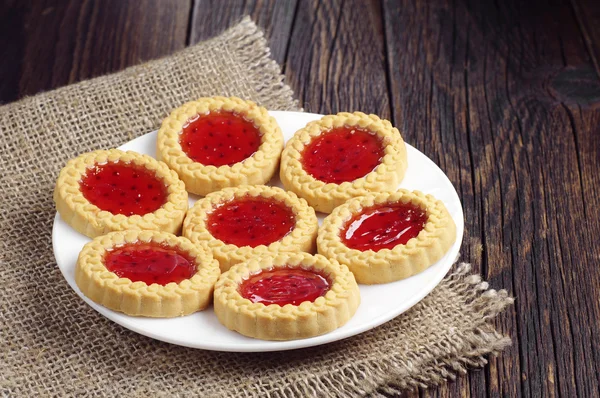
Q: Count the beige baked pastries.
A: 7